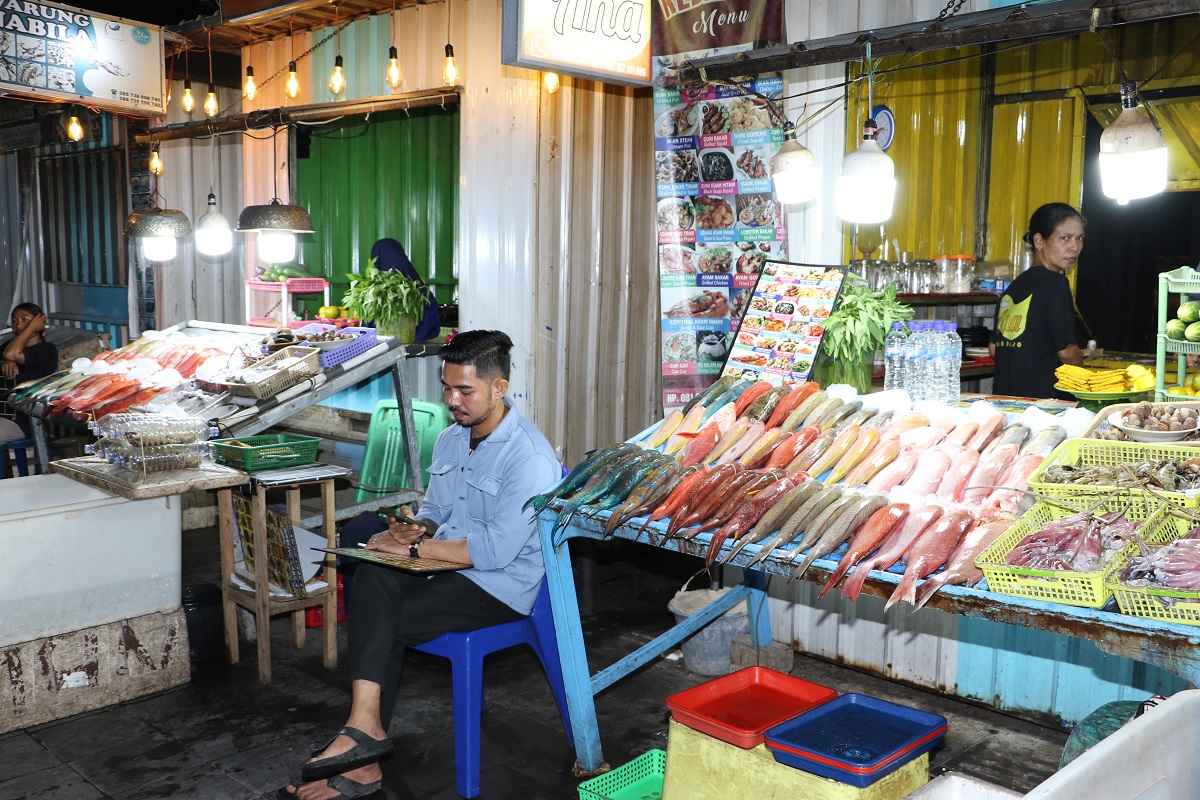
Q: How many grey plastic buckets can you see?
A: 1